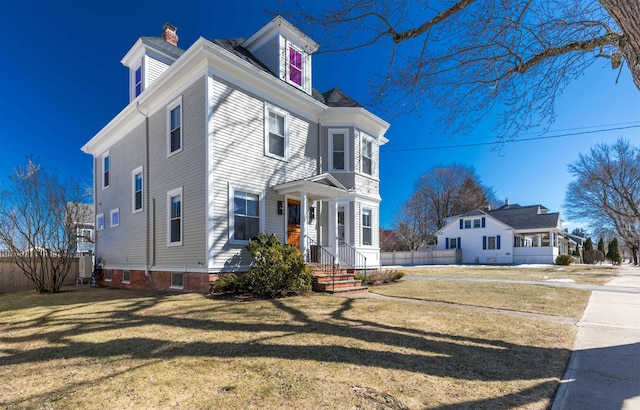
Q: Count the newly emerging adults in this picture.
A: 0